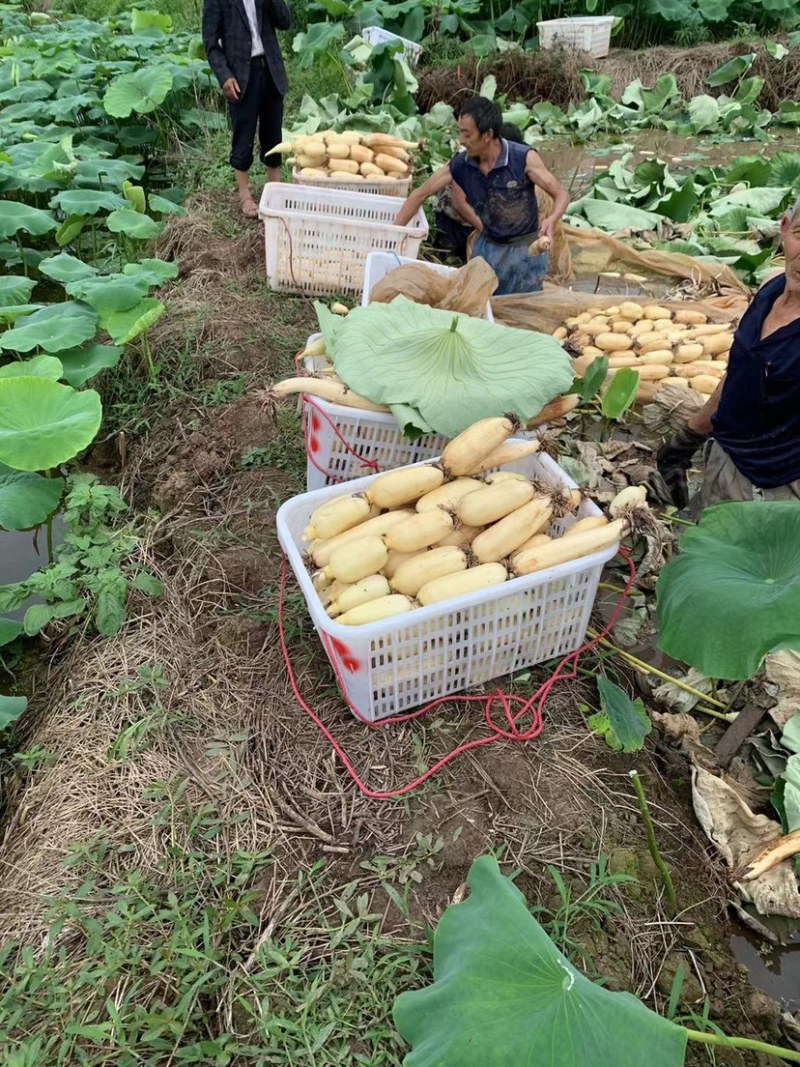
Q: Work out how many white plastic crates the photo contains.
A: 7